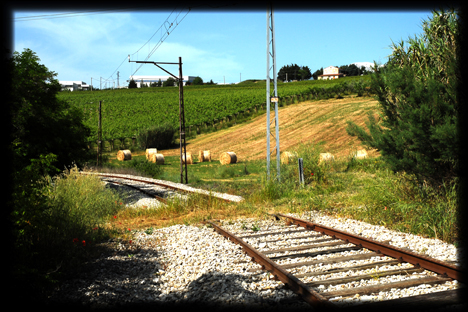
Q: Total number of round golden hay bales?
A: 9